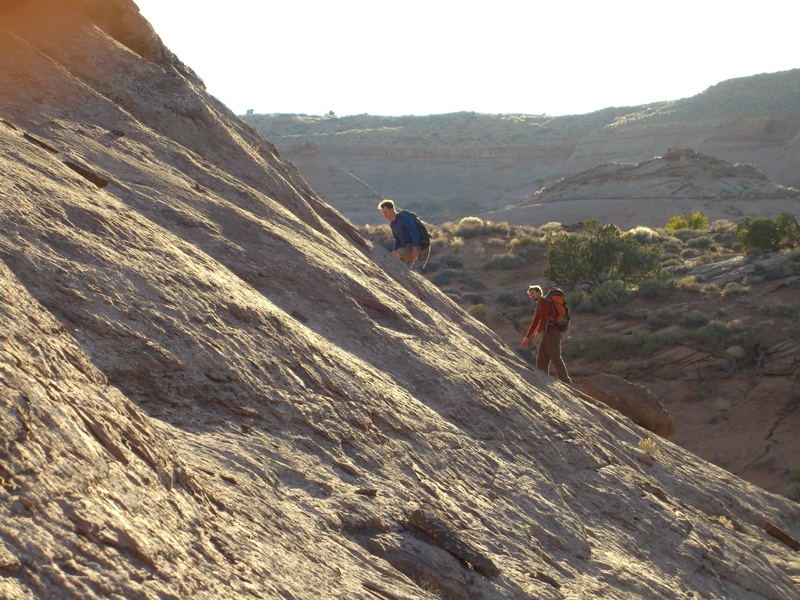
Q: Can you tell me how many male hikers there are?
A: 2